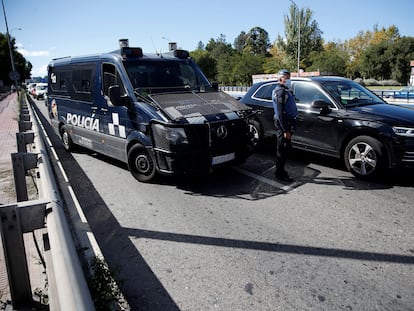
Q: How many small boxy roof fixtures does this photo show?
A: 2